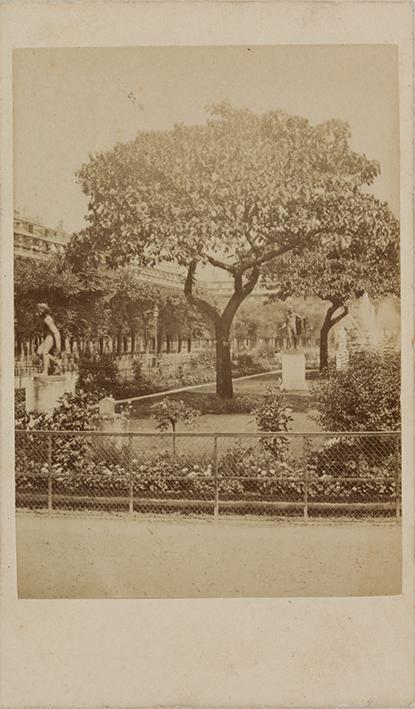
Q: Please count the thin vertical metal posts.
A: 5